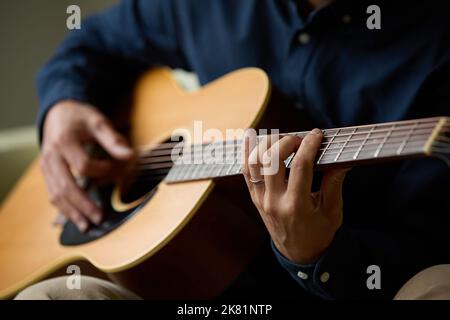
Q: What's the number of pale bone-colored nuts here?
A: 1